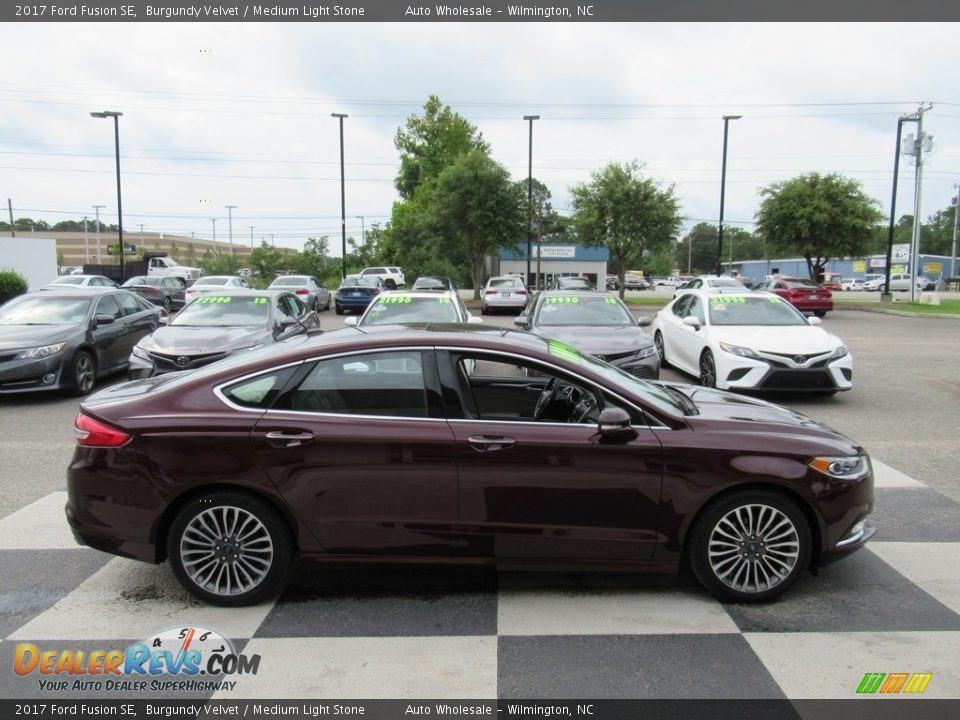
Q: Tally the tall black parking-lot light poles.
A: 5